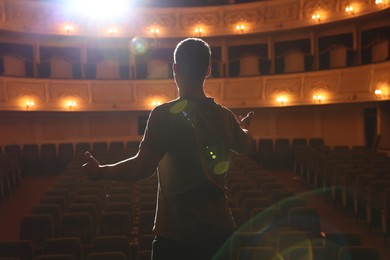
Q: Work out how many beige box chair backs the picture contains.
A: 8